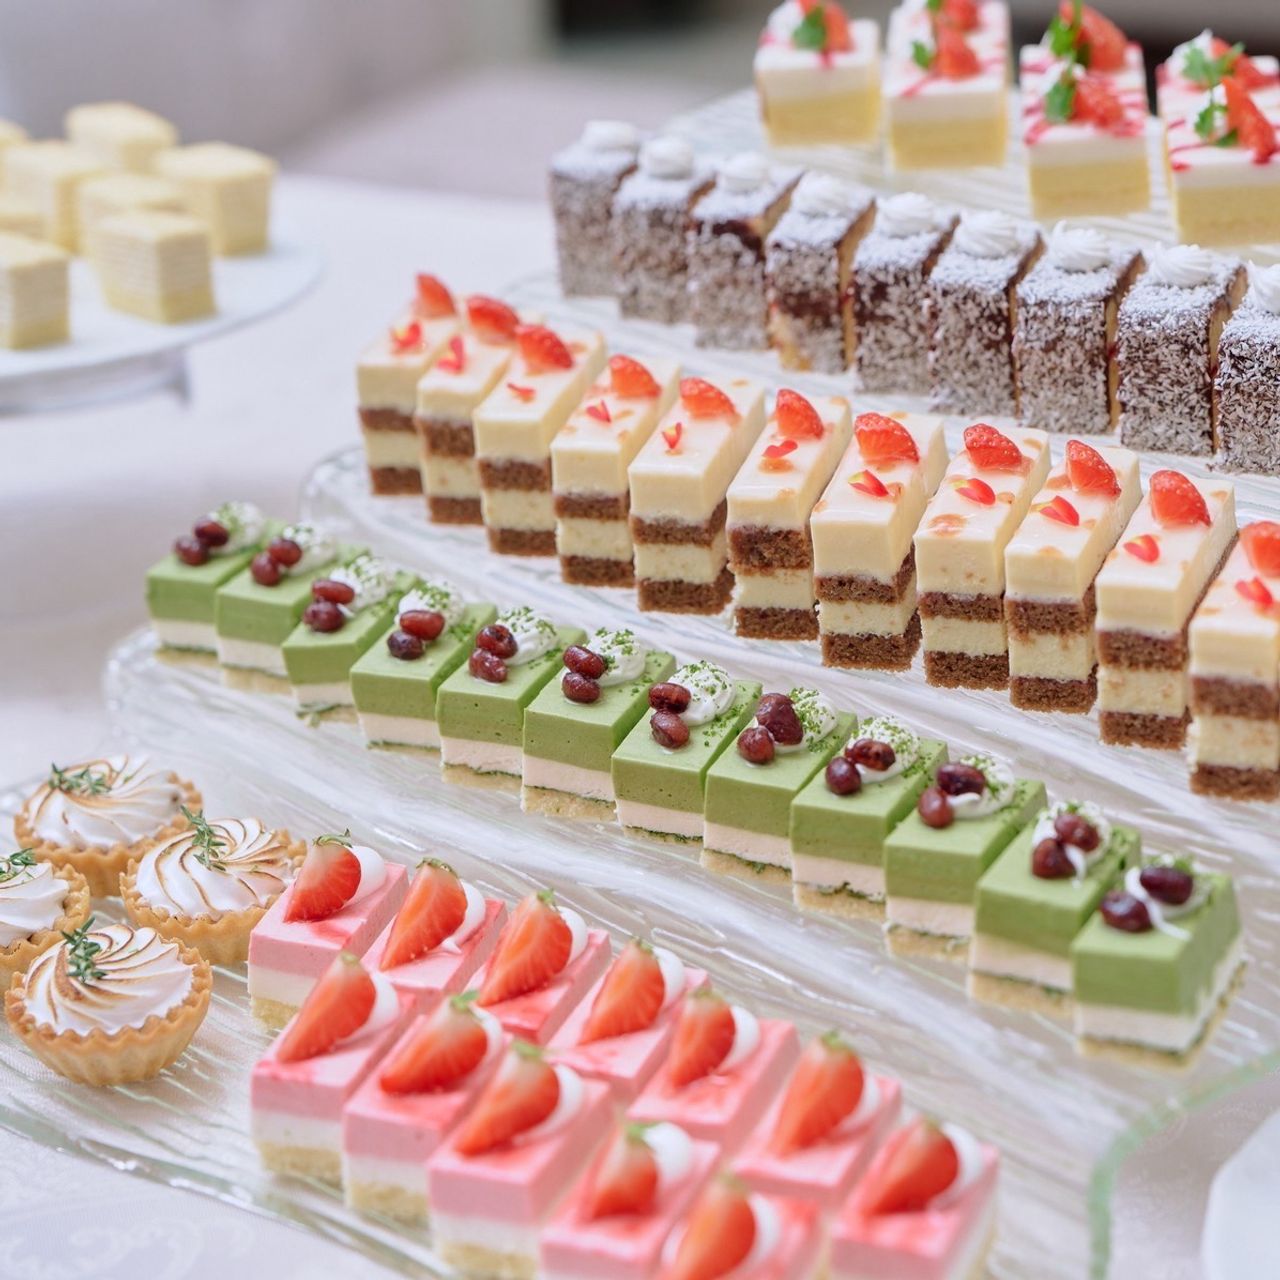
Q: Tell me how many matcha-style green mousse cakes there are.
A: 12